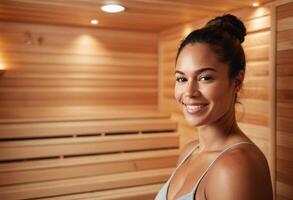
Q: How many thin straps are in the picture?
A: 2